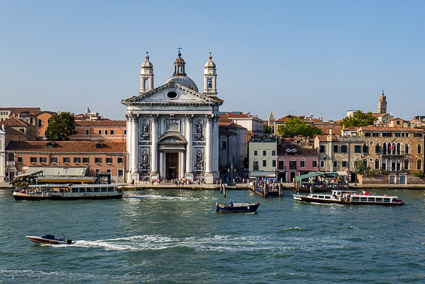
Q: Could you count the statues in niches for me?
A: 4